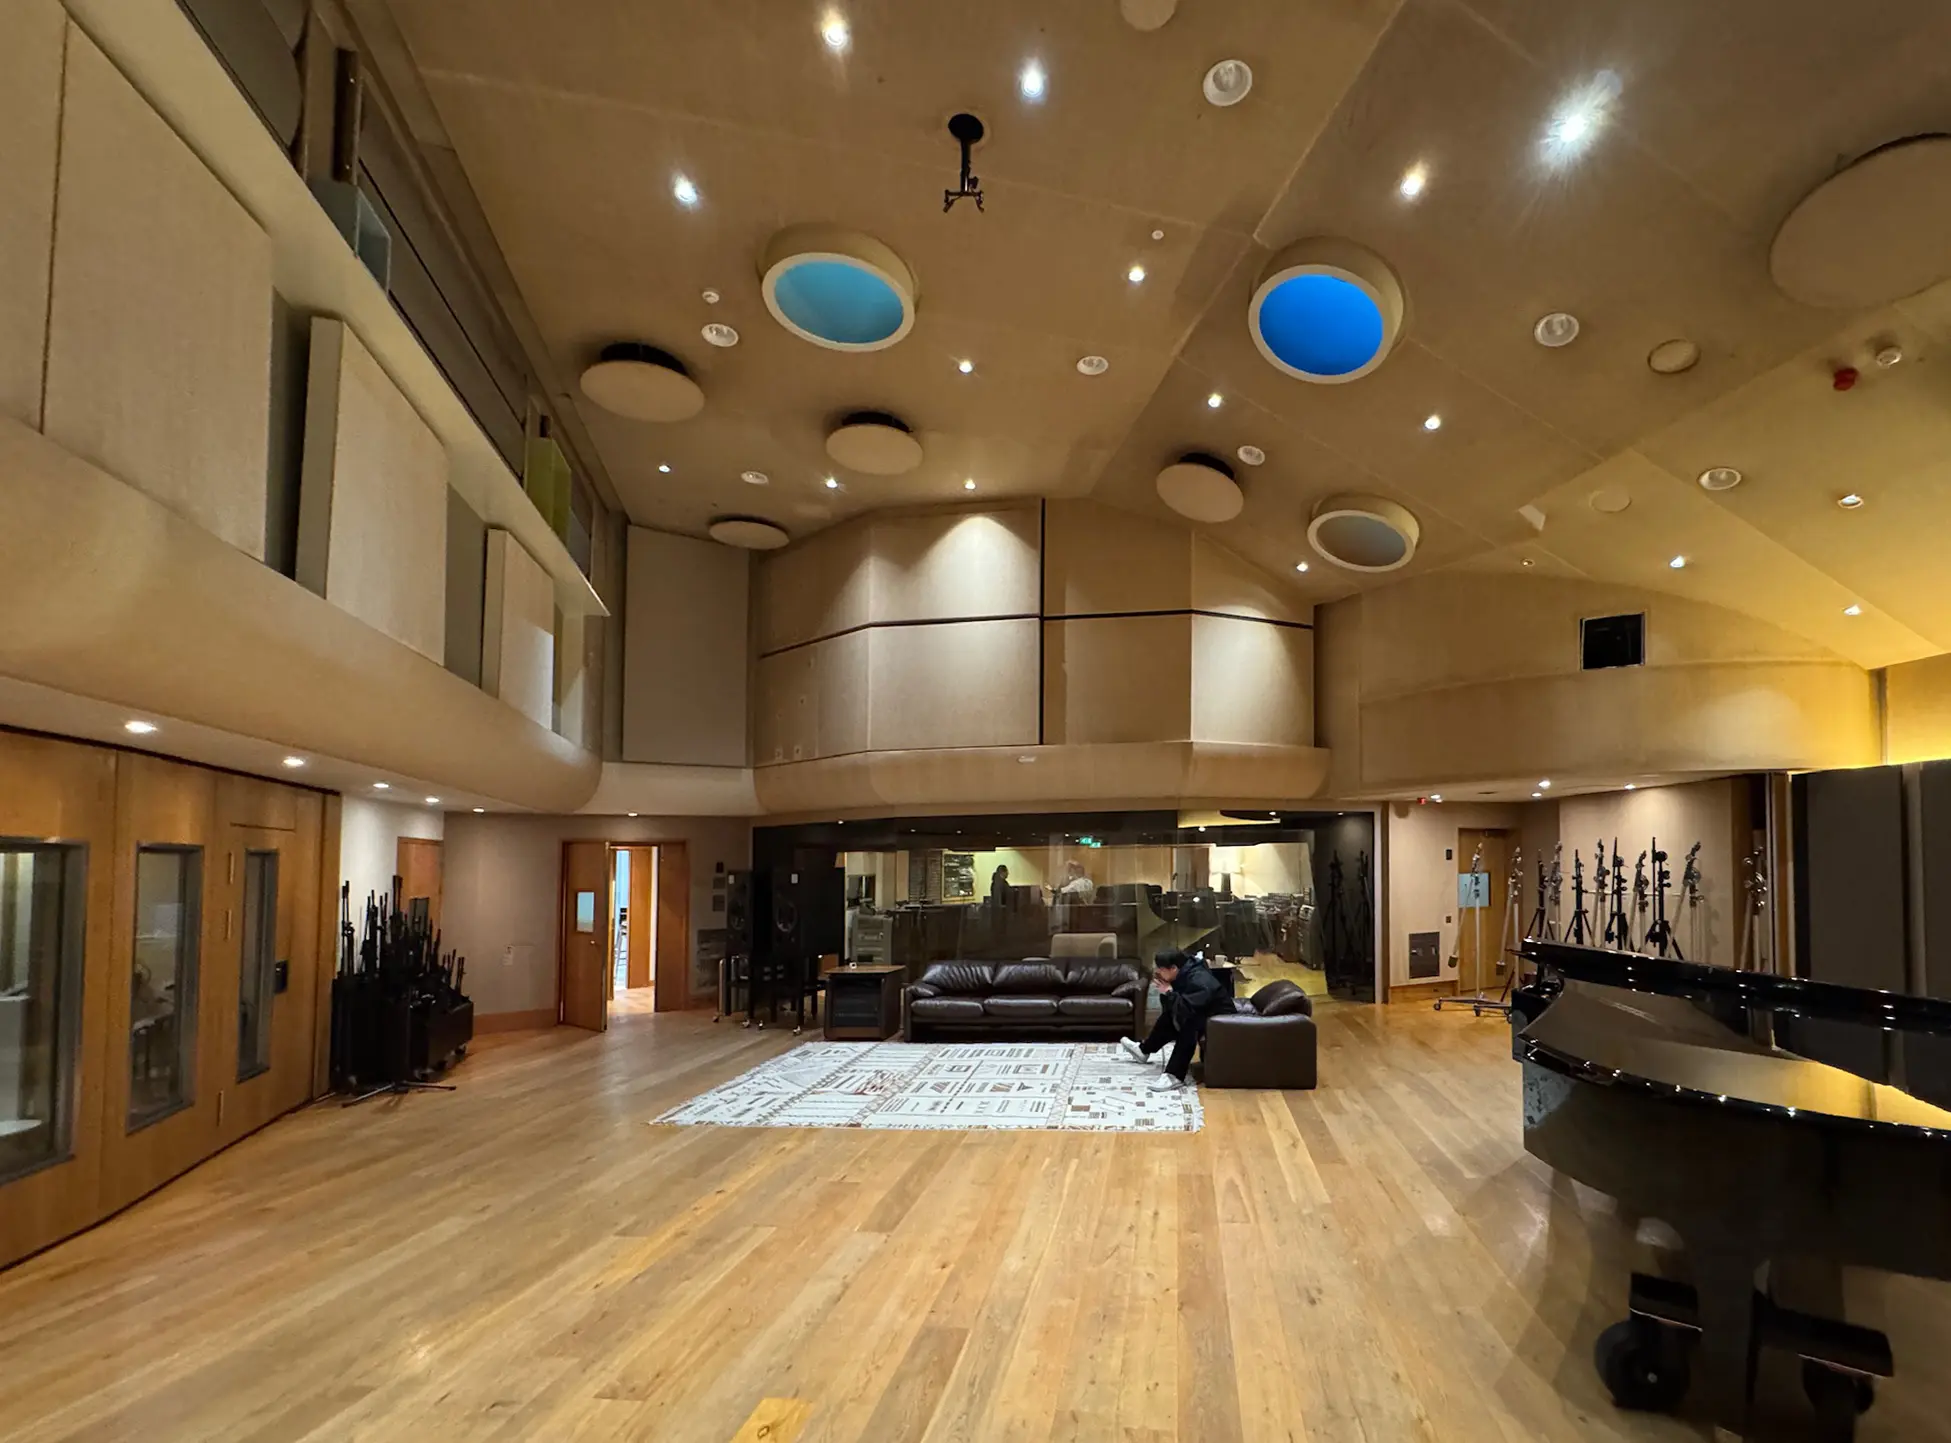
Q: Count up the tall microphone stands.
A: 11